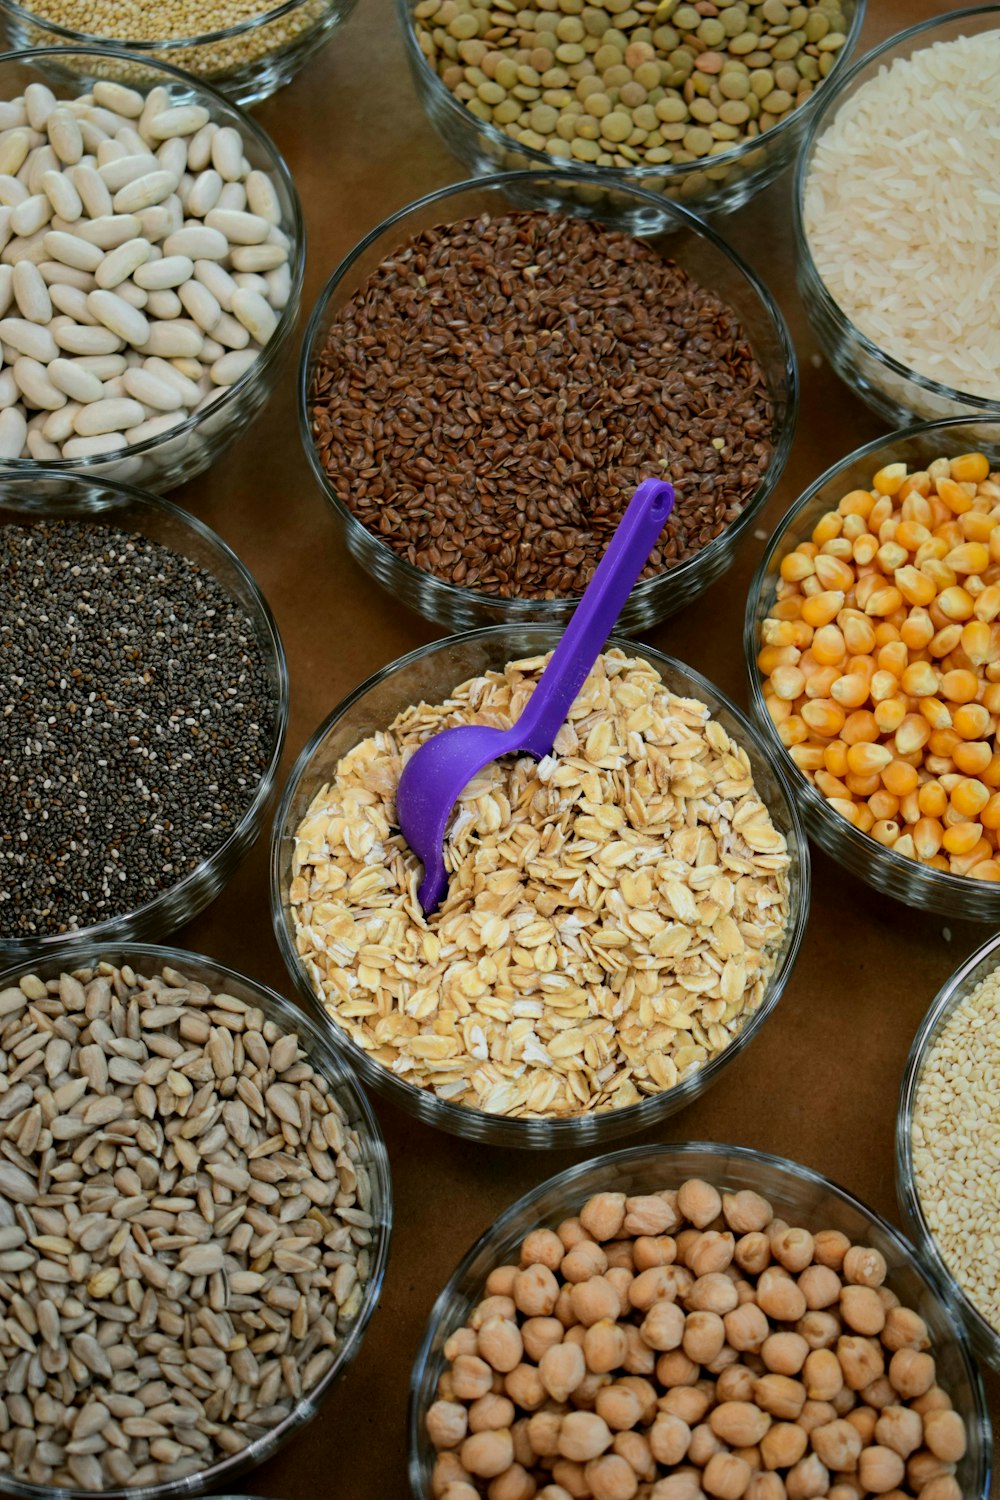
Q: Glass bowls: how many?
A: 11